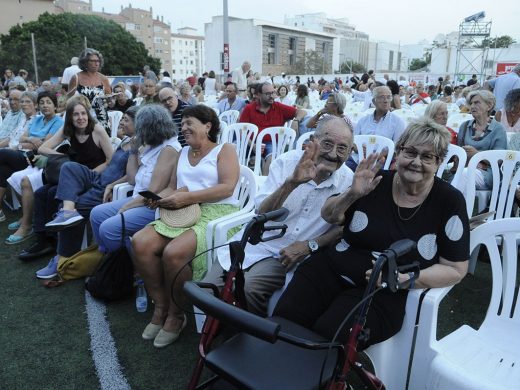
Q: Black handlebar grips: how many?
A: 2